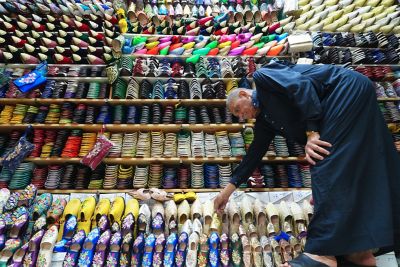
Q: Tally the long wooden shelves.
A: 4